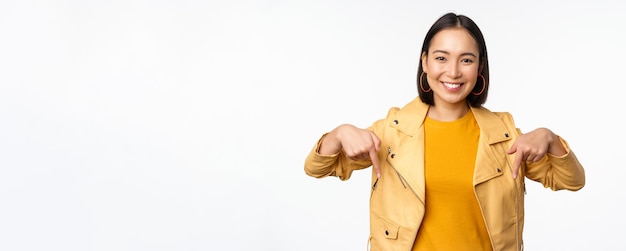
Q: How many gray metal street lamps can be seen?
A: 0